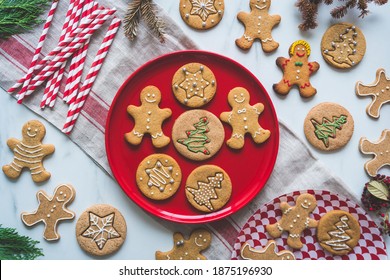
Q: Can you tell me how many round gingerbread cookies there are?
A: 9